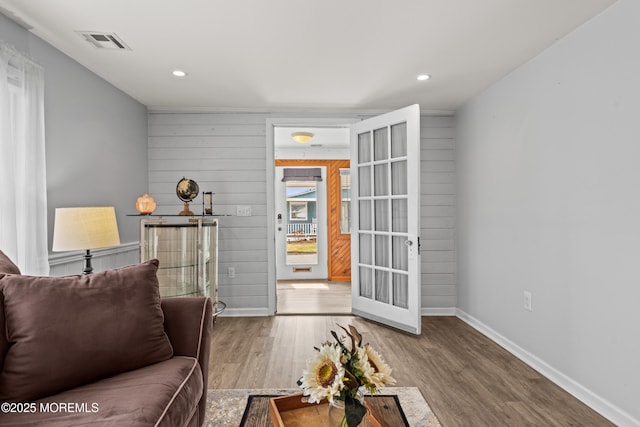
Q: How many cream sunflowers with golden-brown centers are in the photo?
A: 2